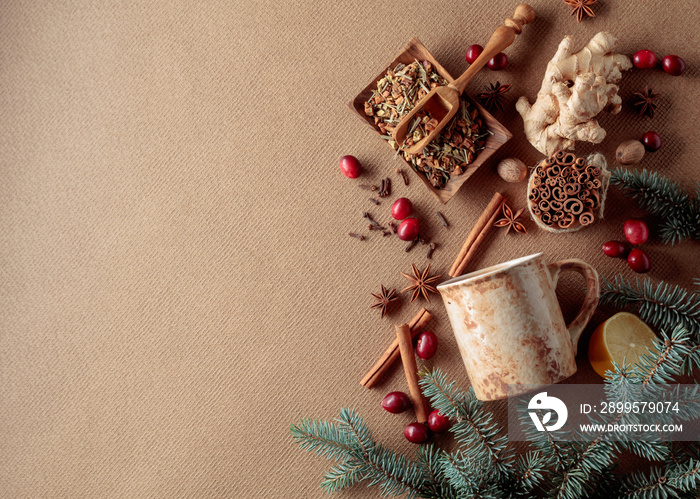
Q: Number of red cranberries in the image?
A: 15